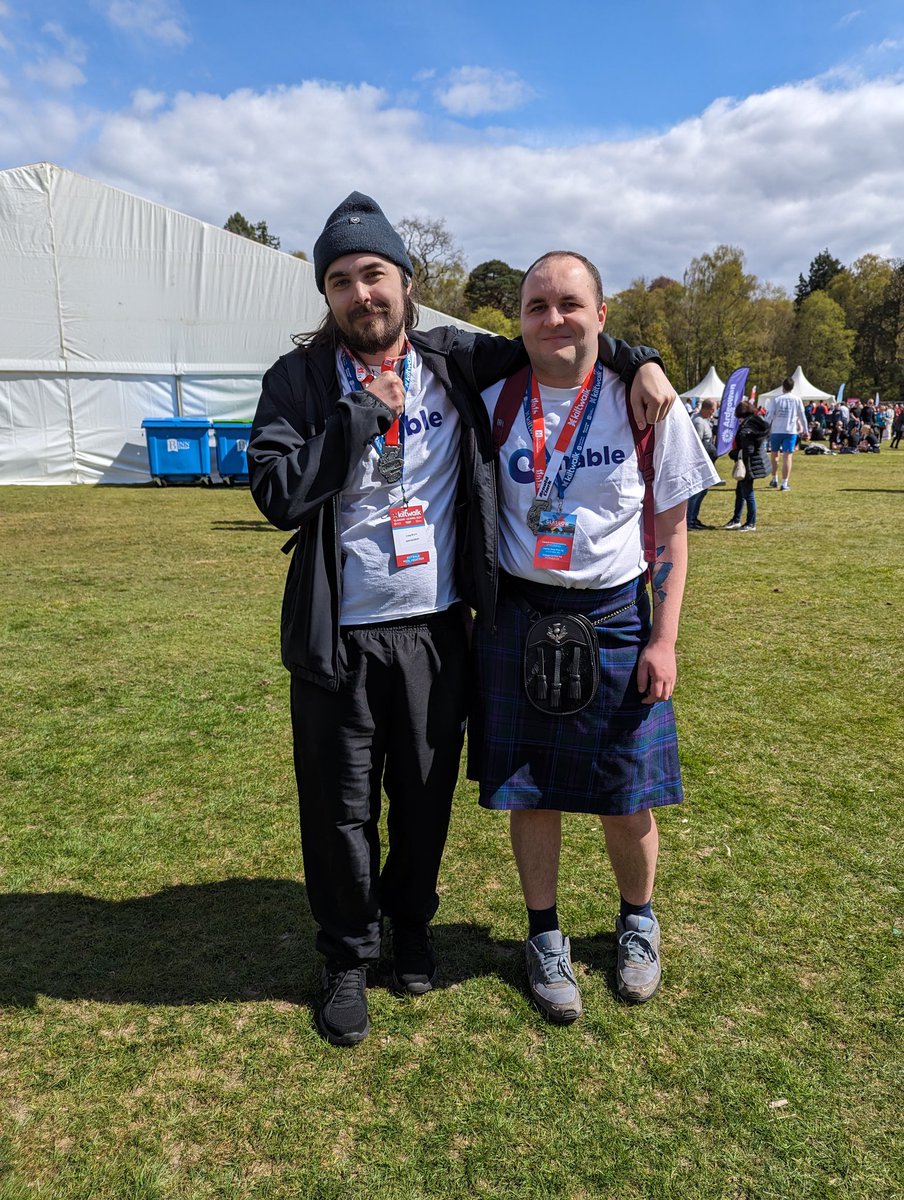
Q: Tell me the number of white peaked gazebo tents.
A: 2